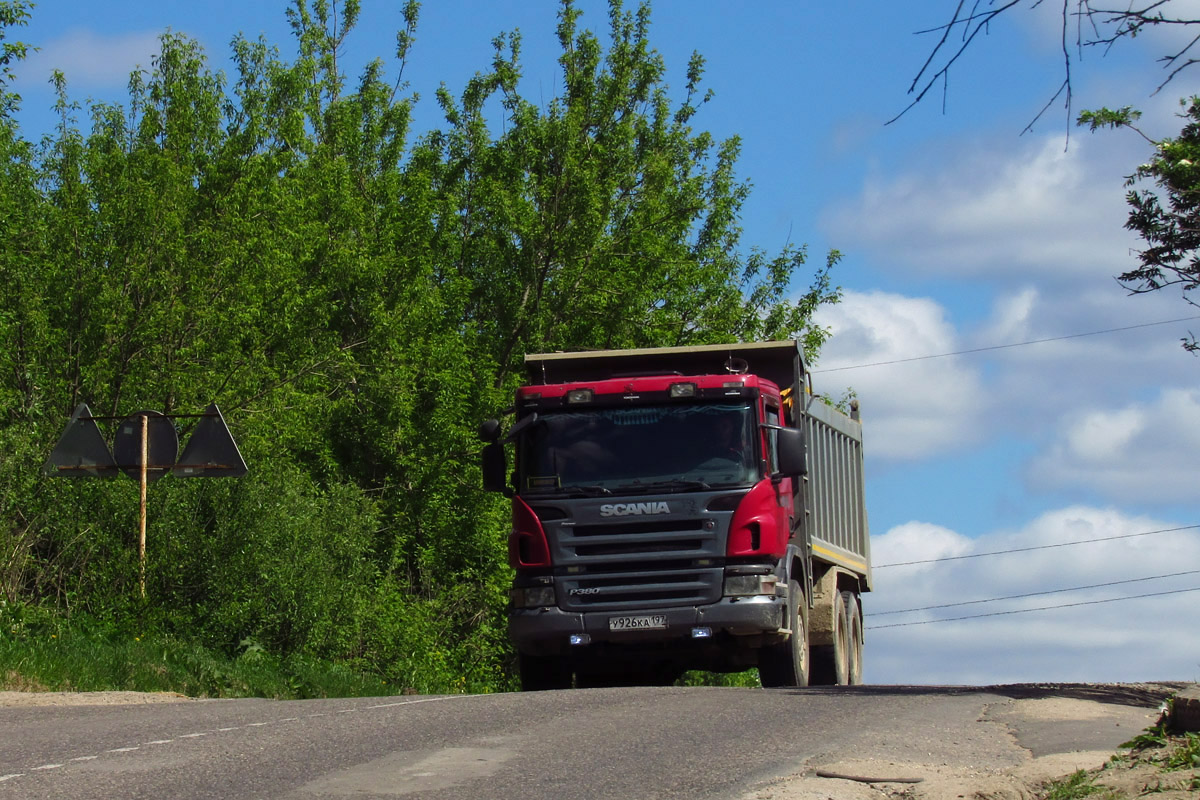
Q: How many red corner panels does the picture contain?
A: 2